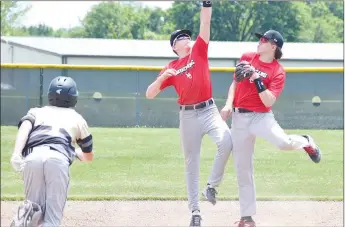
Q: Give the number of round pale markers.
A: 2